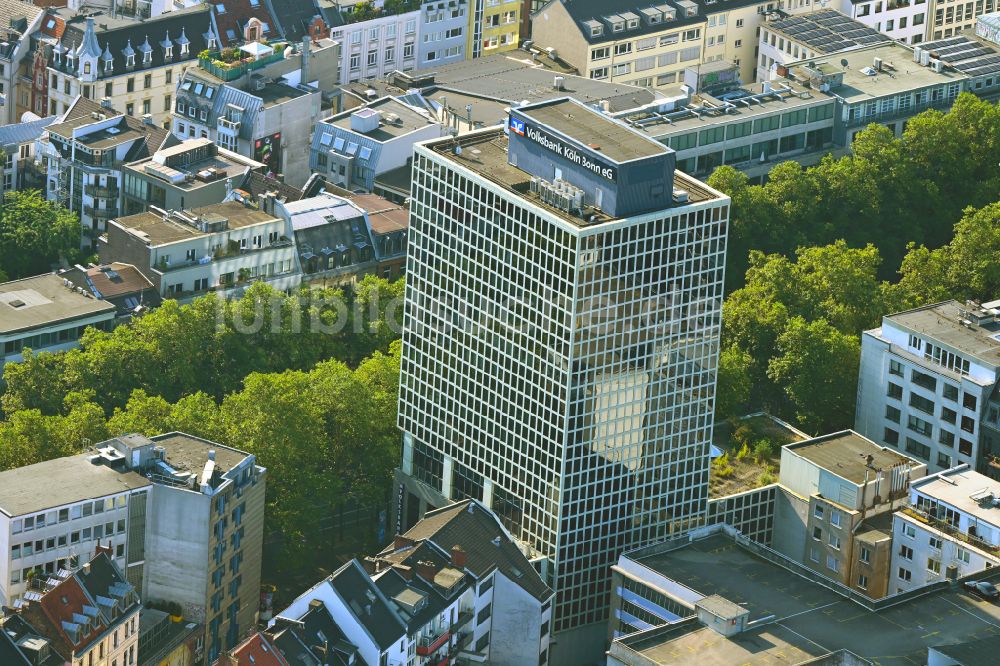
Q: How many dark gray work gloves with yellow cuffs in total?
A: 0